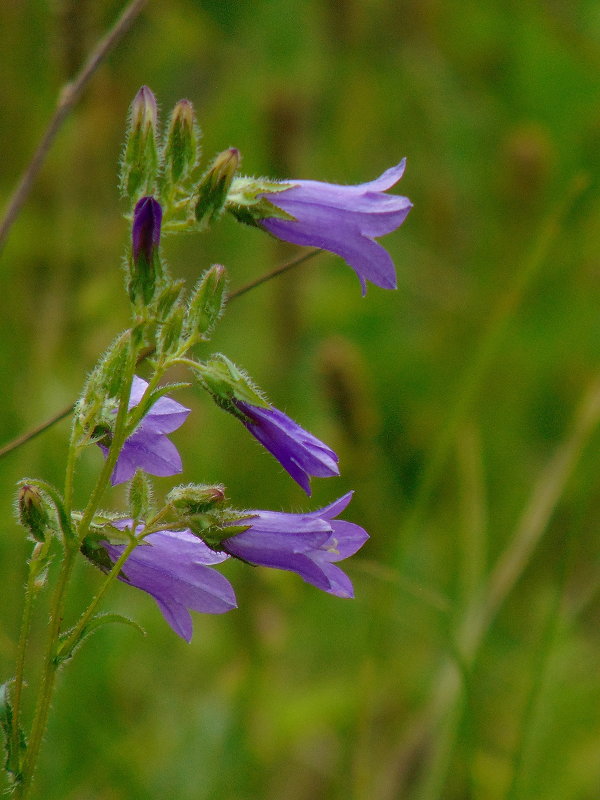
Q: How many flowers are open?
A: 5